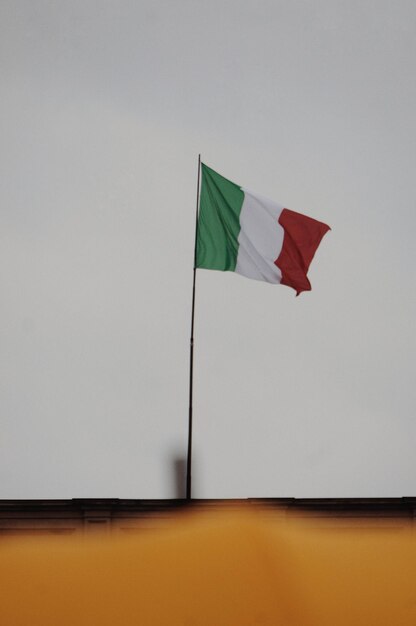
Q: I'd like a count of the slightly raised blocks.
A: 3